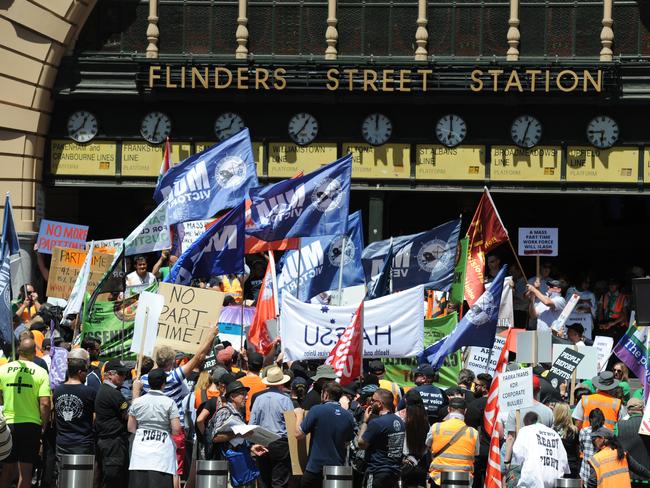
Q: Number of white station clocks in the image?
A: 8